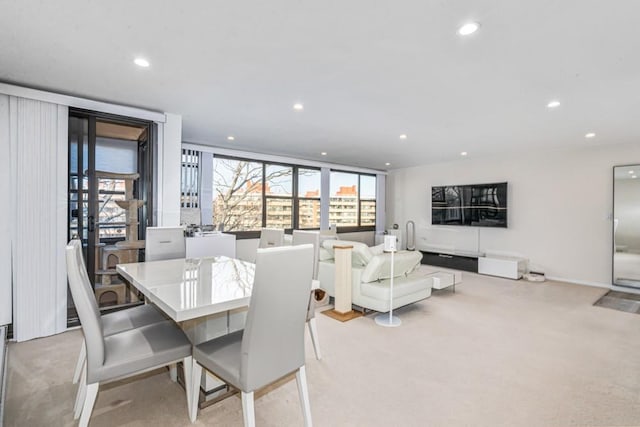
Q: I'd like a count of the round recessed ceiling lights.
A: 10